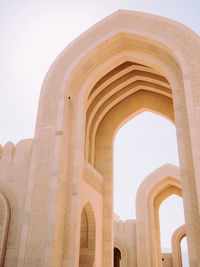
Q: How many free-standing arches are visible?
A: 3